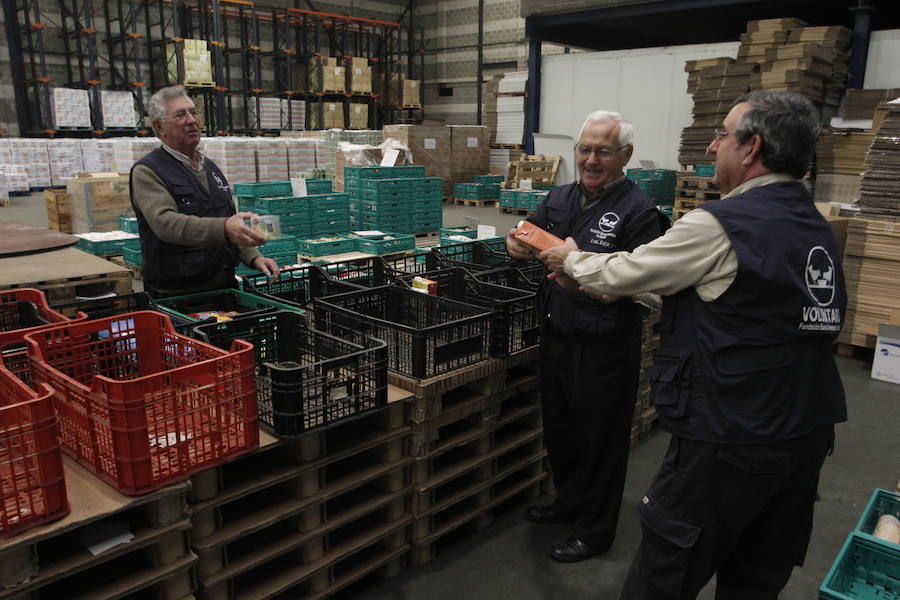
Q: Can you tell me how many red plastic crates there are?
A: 3